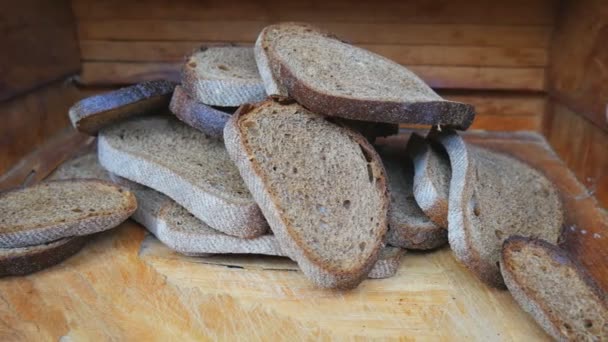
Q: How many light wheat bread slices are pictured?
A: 0